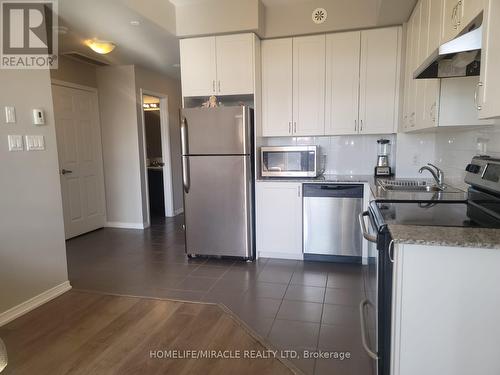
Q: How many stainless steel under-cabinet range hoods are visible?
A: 1